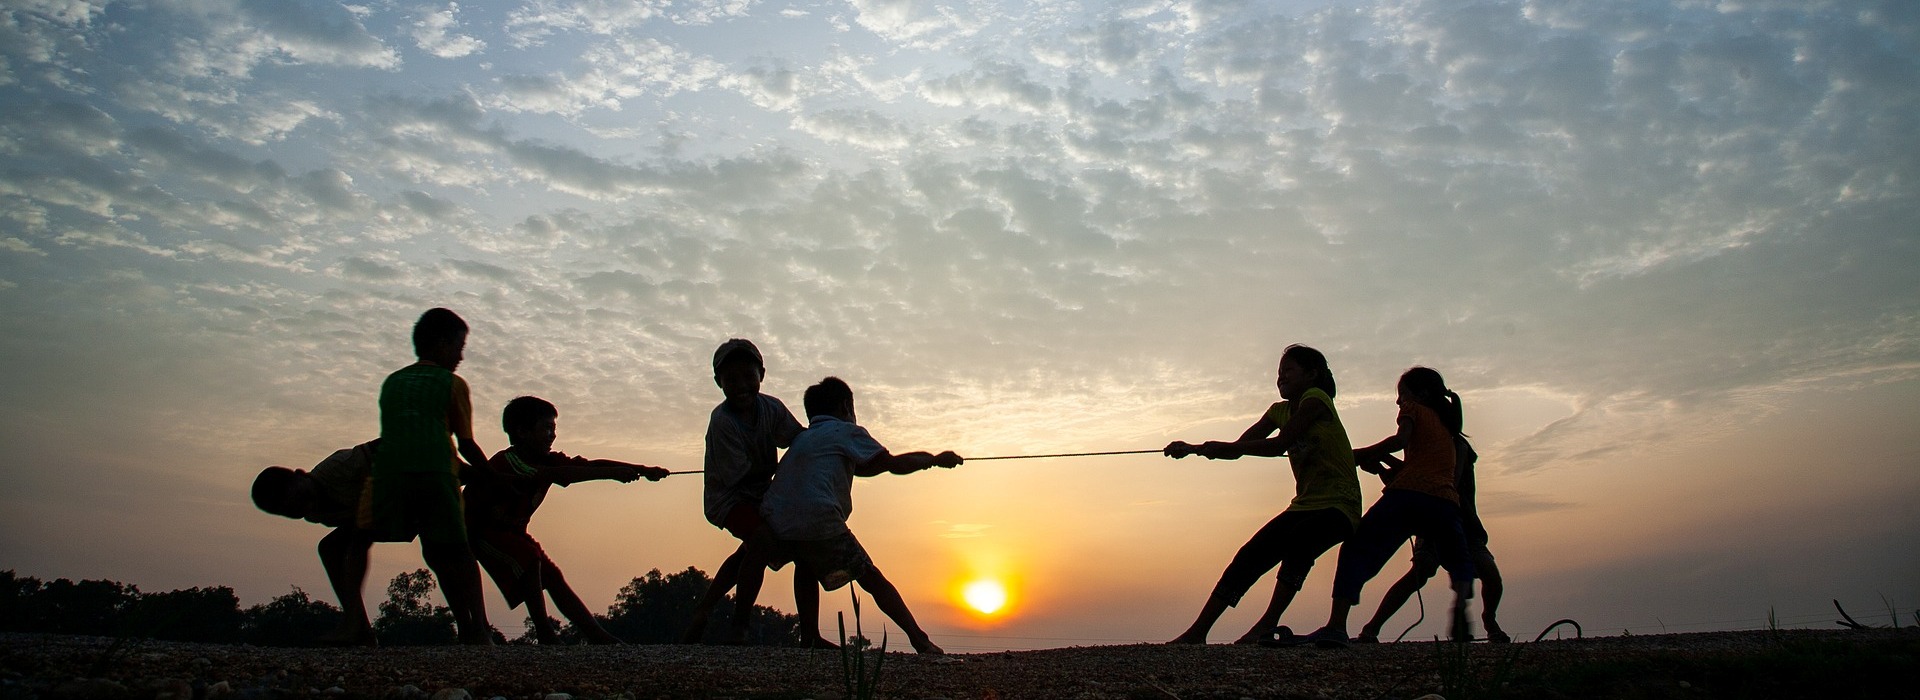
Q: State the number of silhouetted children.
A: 8